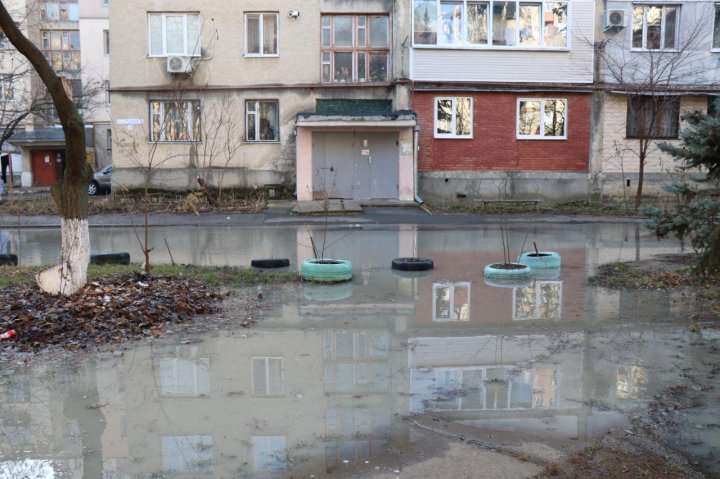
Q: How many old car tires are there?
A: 7